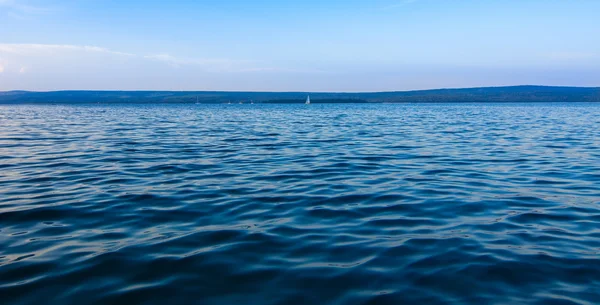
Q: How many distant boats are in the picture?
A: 5